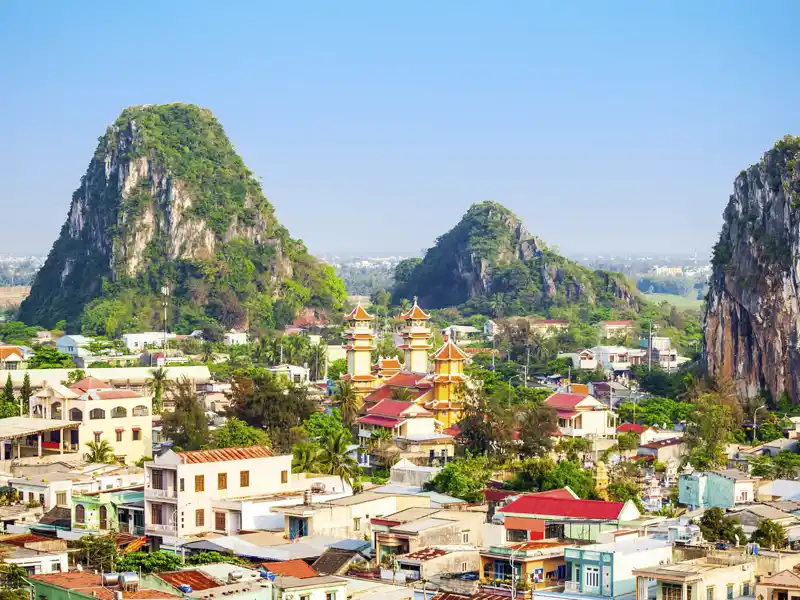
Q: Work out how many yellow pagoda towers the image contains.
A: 3